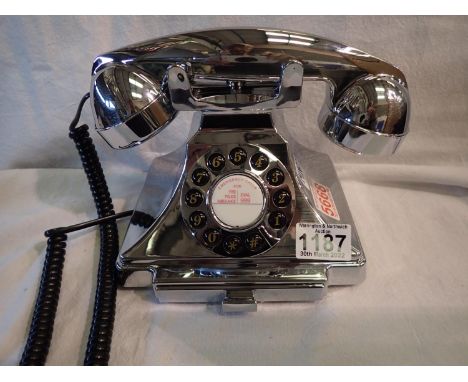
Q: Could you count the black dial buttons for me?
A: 12